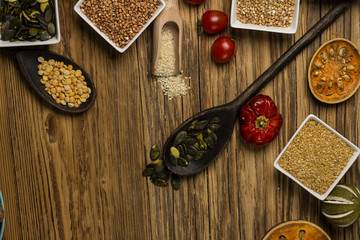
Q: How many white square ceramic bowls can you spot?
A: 4